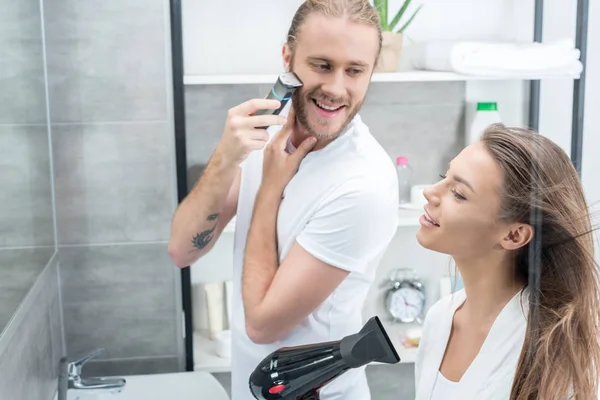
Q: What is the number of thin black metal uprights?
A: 3